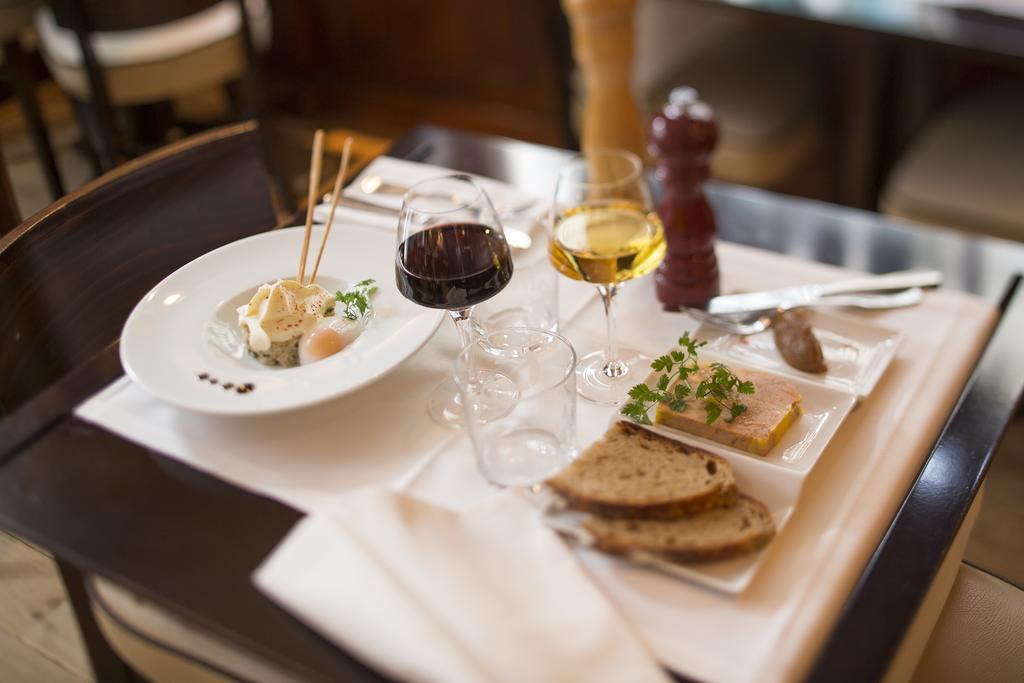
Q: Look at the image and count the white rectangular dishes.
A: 3